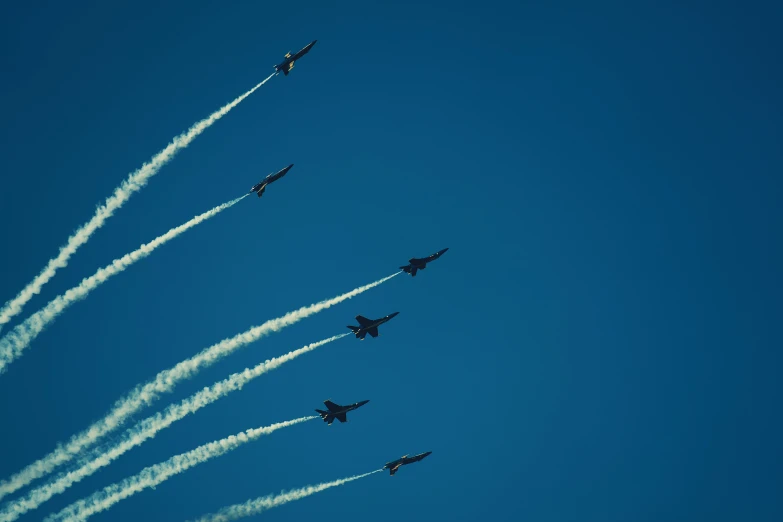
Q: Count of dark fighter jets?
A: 6